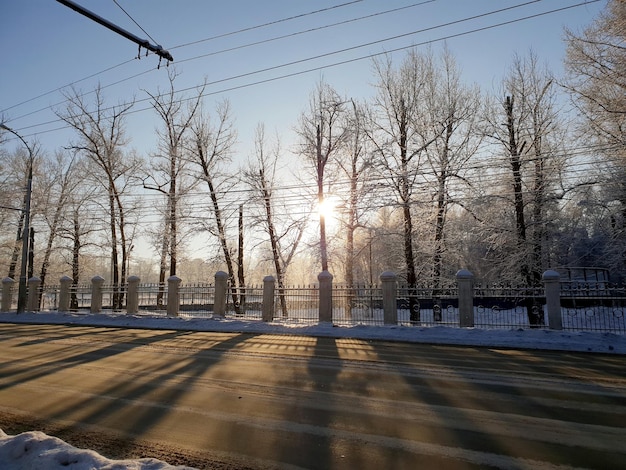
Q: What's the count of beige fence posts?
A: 12